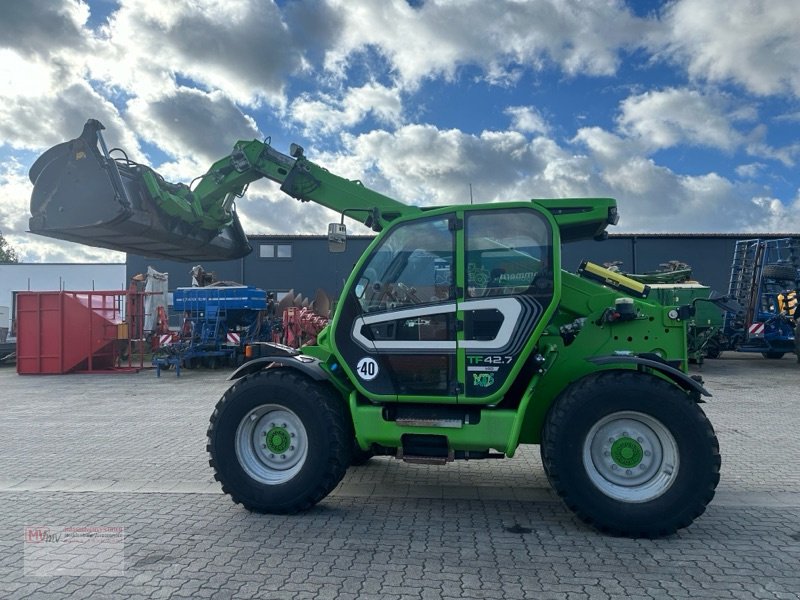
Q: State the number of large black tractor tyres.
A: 2